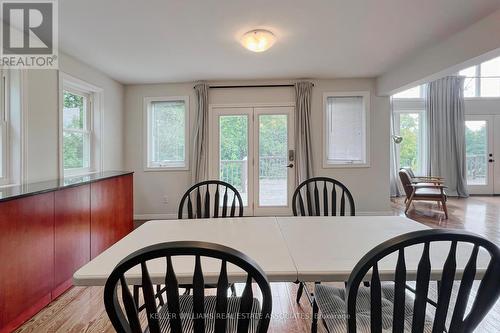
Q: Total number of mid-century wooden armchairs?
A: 2